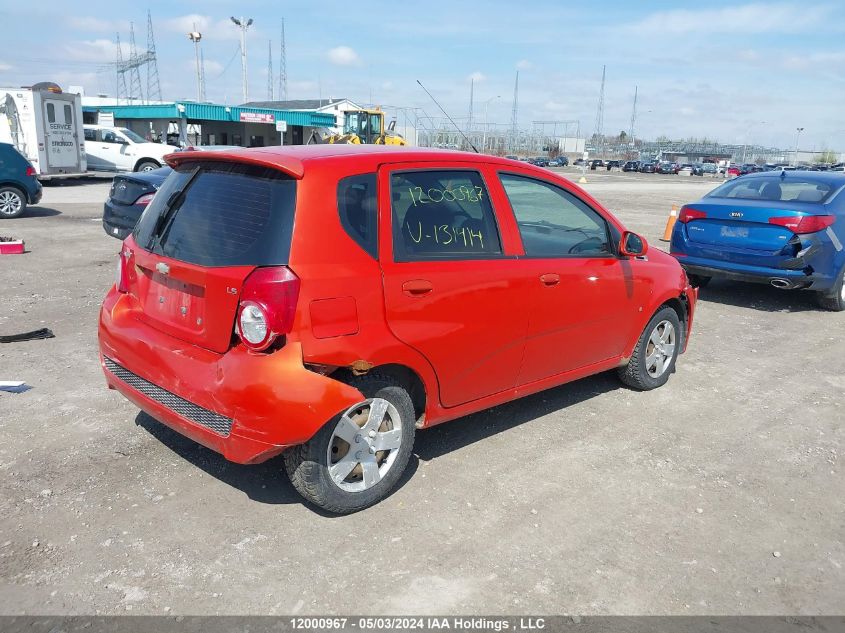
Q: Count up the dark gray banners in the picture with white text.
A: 1